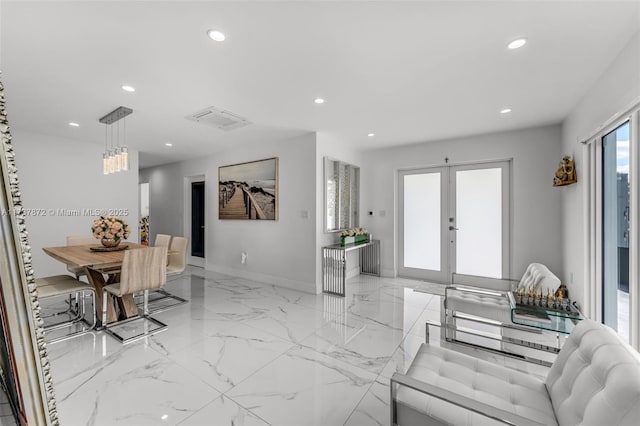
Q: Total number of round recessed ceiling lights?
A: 8